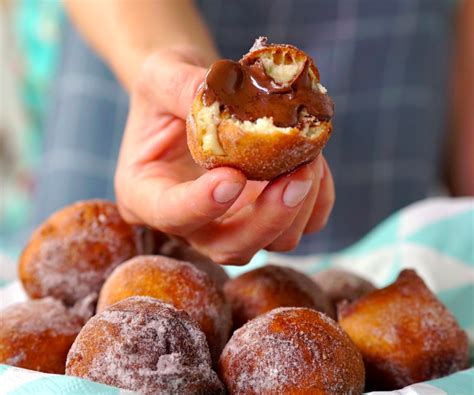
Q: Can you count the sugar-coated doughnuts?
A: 10